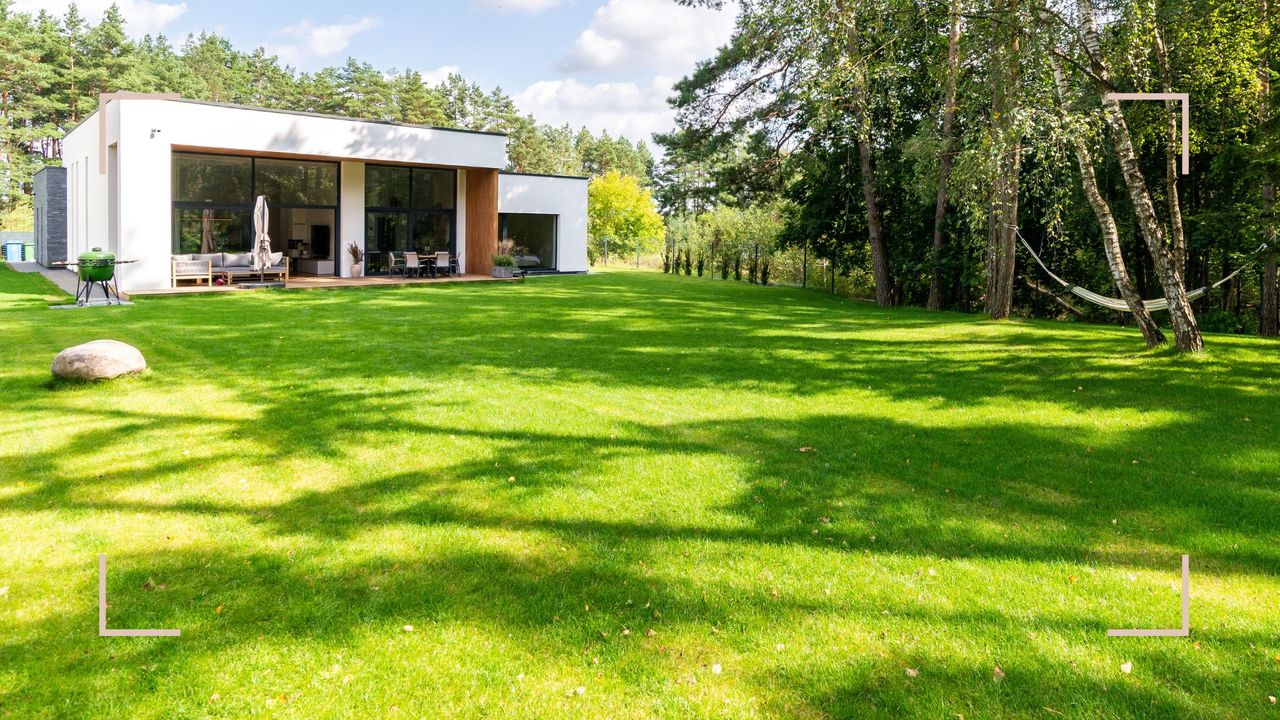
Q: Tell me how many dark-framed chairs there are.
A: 4